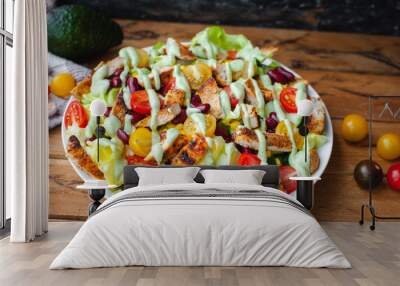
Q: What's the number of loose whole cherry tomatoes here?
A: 5